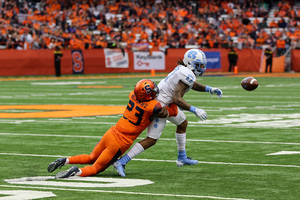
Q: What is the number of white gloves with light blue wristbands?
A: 2